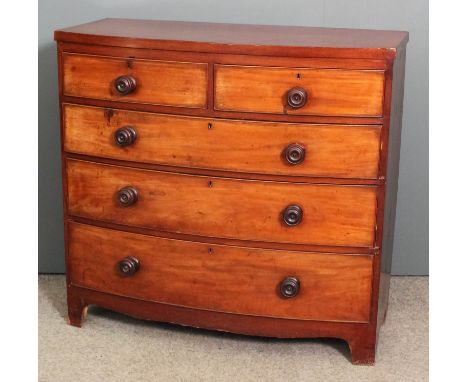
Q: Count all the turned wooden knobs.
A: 8